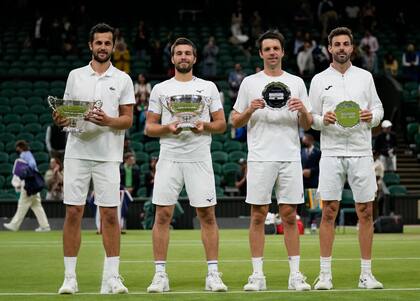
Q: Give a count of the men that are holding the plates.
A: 2